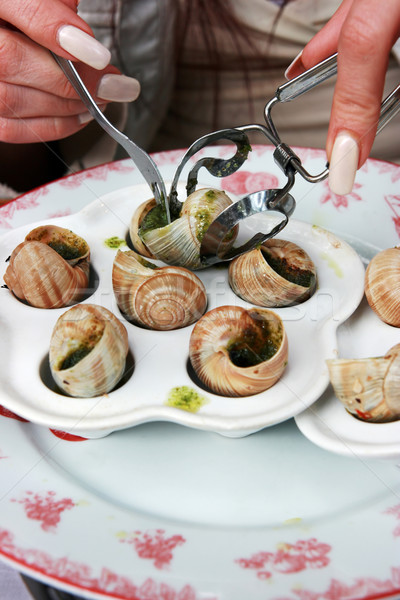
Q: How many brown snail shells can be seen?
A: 8